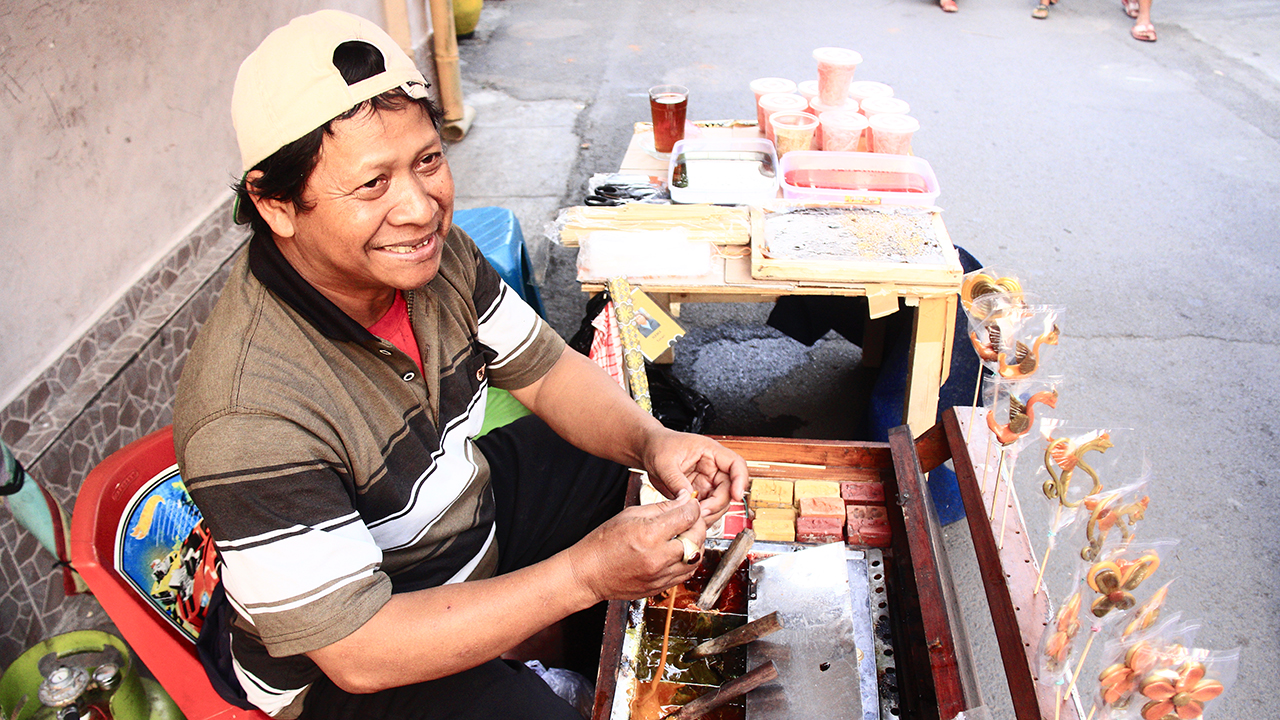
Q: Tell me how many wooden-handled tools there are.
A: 3